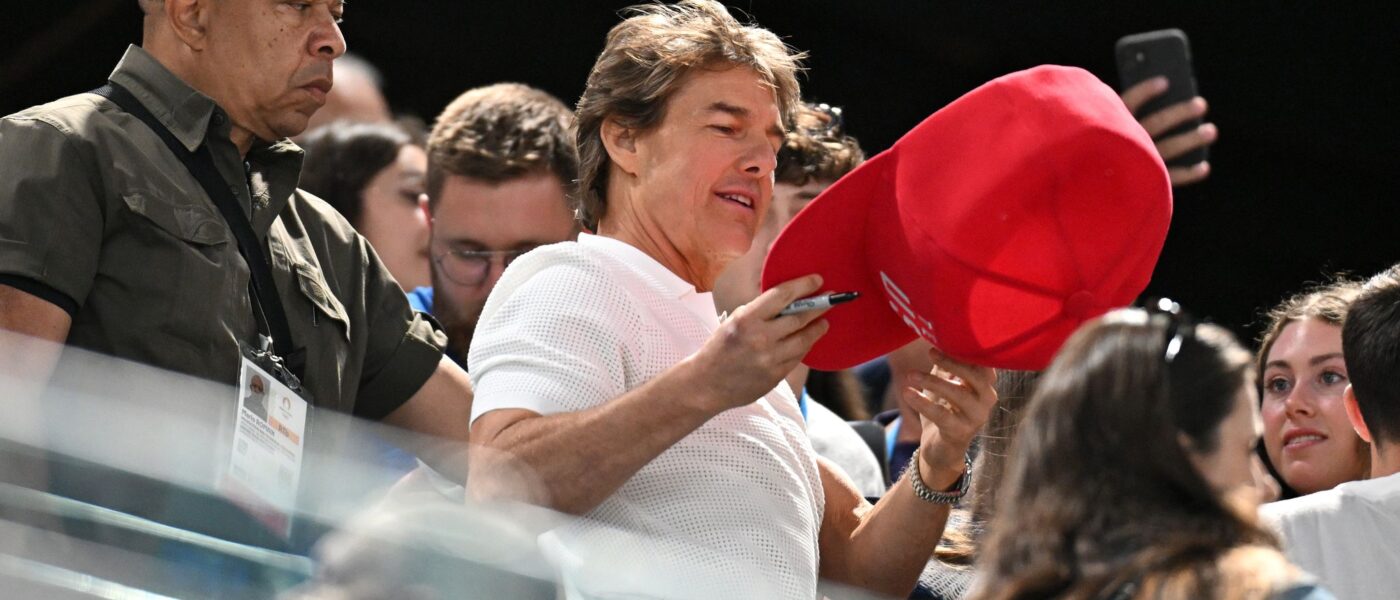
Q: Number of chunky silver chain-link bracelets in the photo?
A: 1